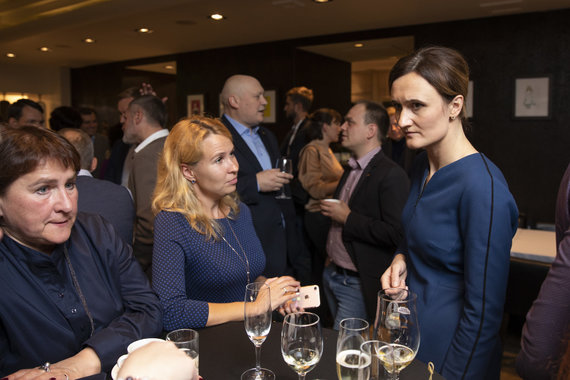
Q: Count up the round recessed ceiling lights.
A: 8